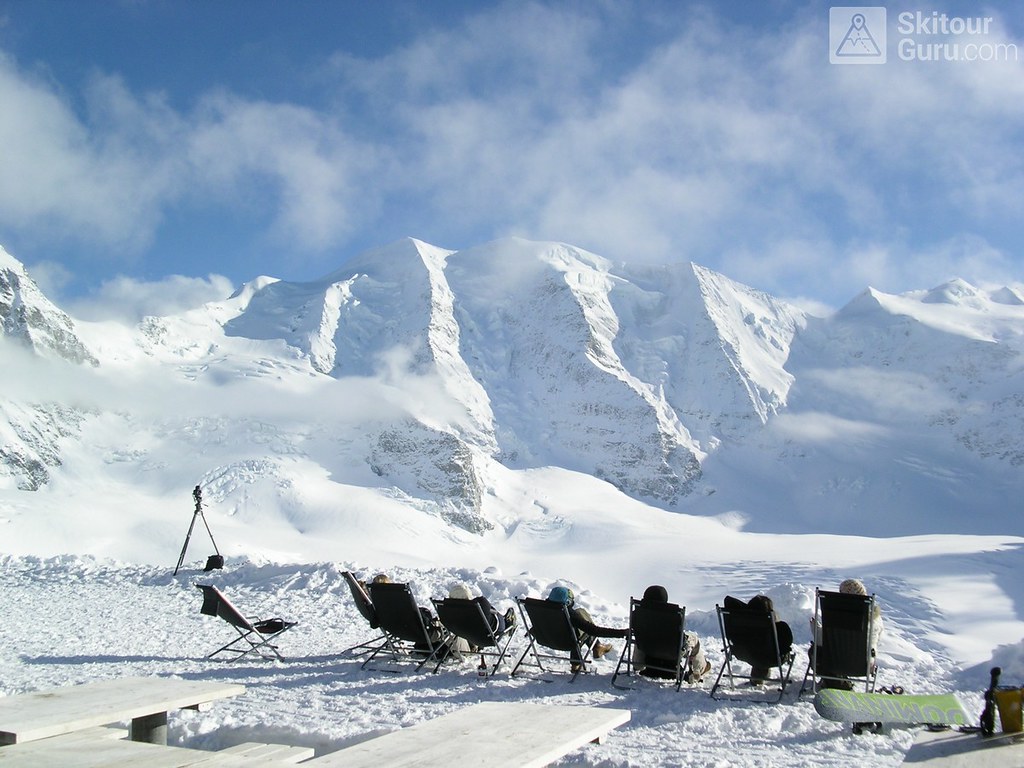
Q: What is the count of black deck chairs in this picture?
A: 8